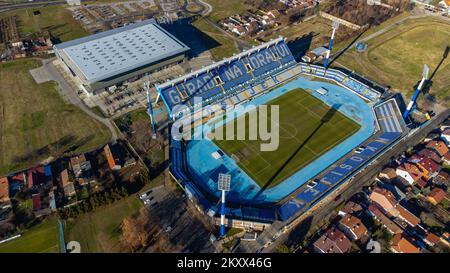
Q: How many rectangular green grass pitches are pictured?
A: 1